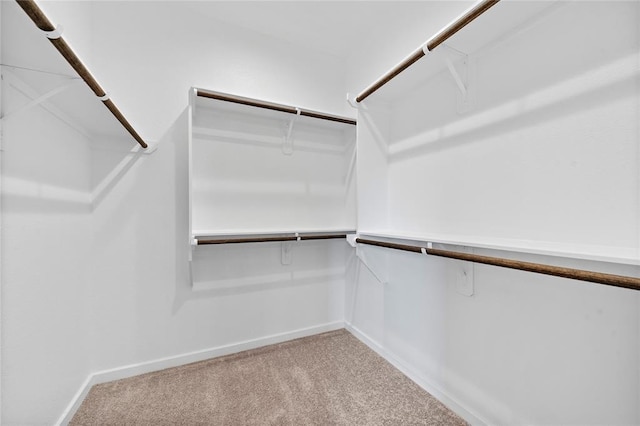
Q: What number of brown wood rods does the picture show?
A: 5